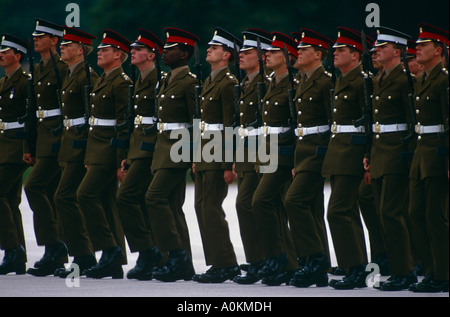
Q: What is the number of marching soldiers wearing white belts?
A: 13